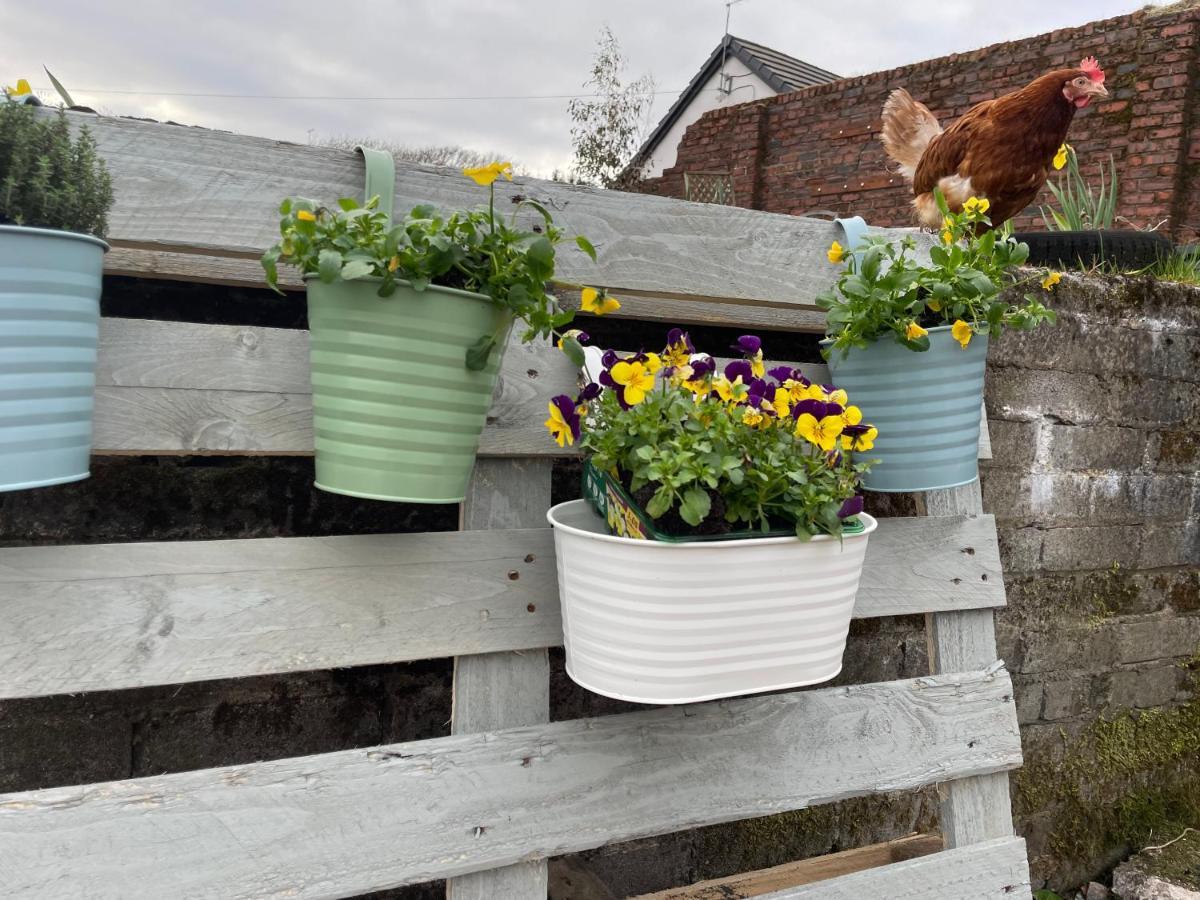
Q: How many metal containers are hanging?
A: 4